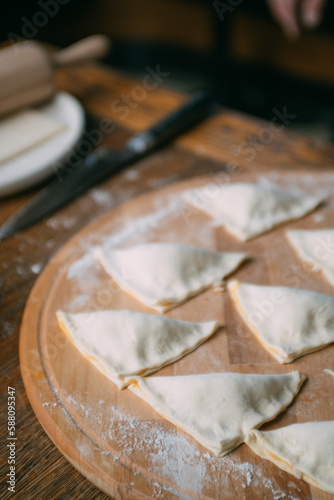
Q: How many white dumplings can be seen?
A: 7